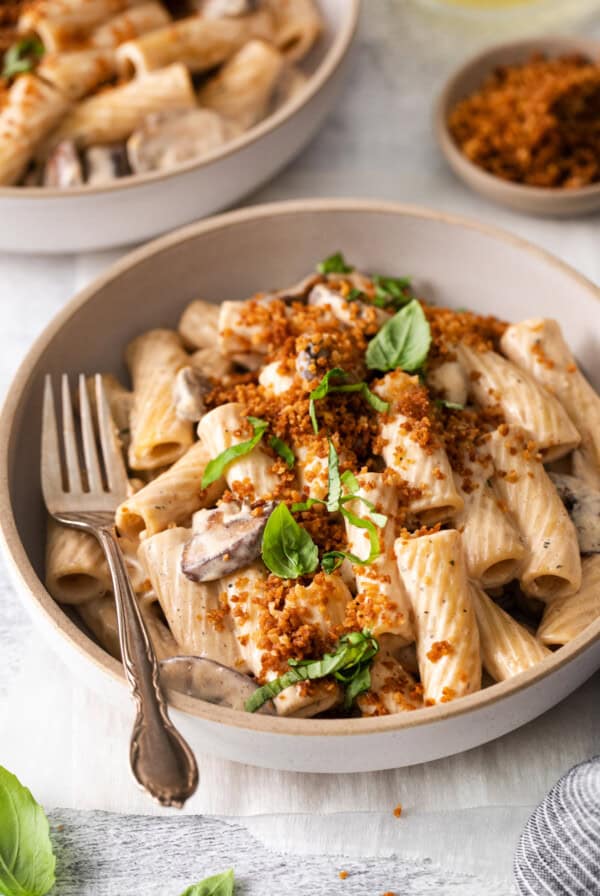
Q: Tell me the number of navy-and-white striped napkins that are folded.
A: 1